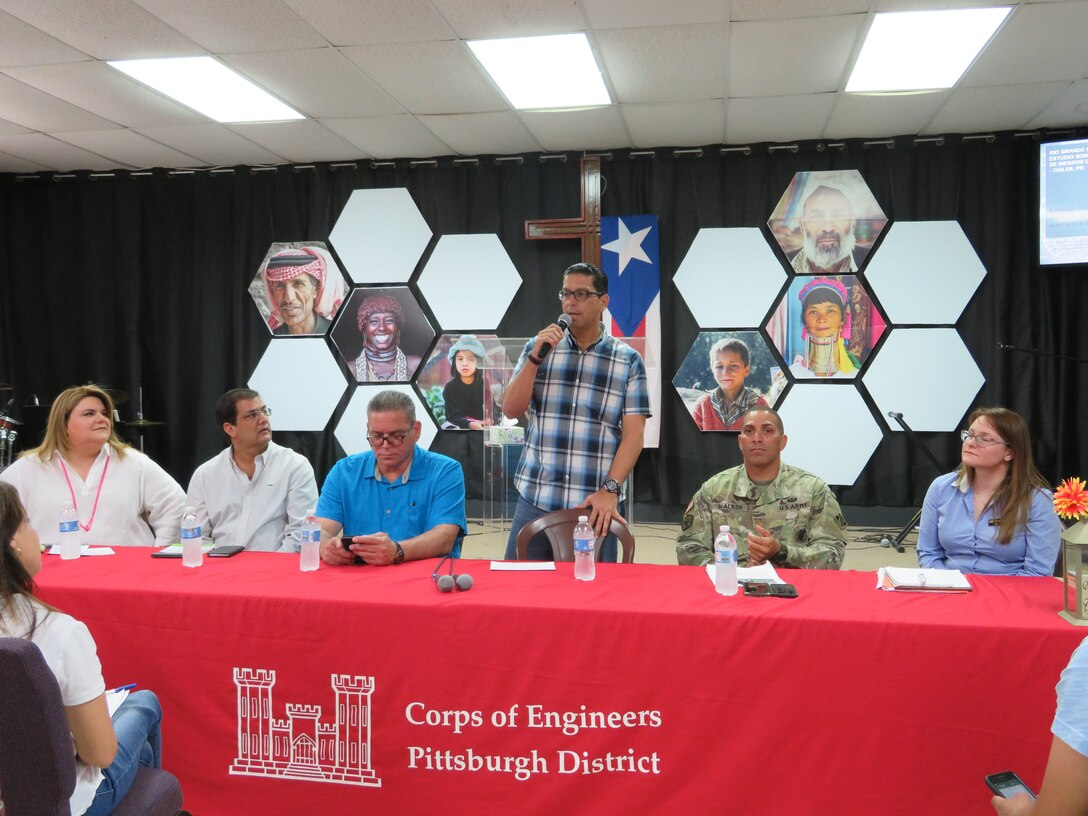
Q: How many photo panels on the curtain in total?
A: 6